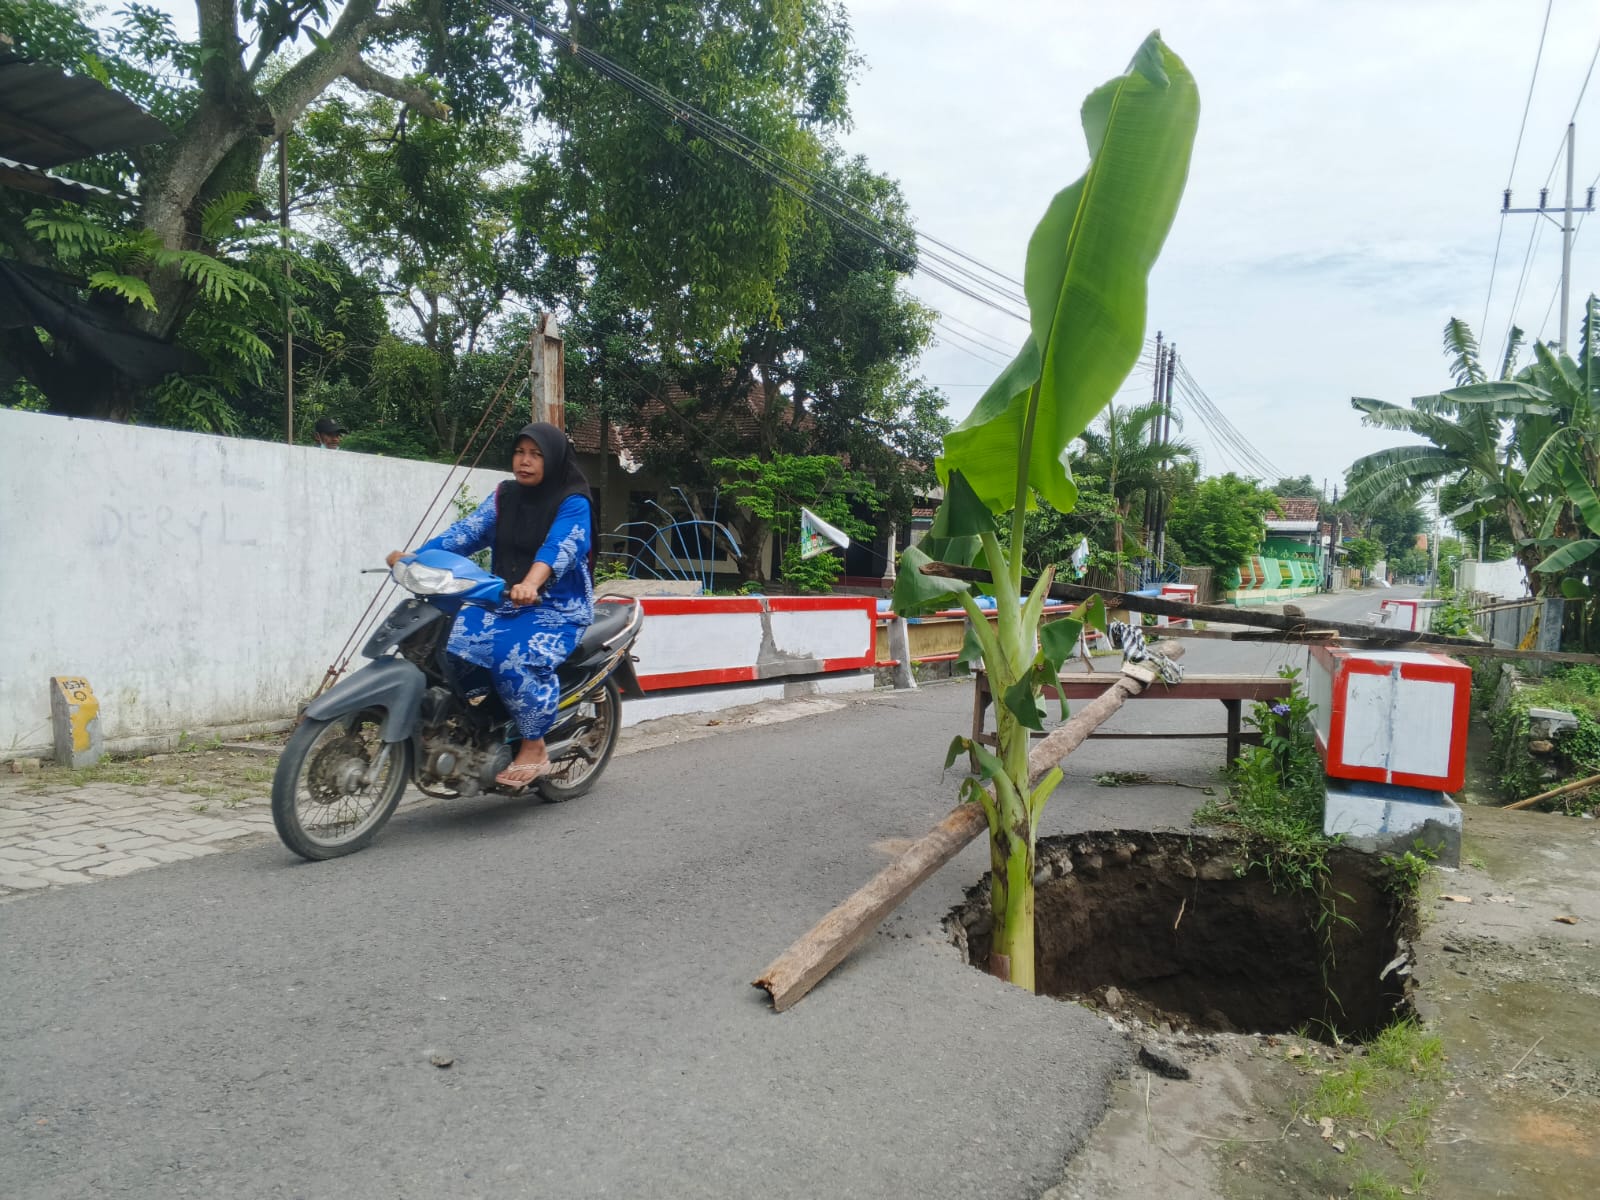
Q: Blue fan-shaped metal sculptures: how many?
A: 2